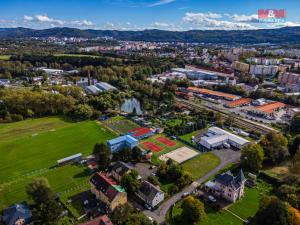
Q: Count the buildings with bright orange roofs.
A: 3